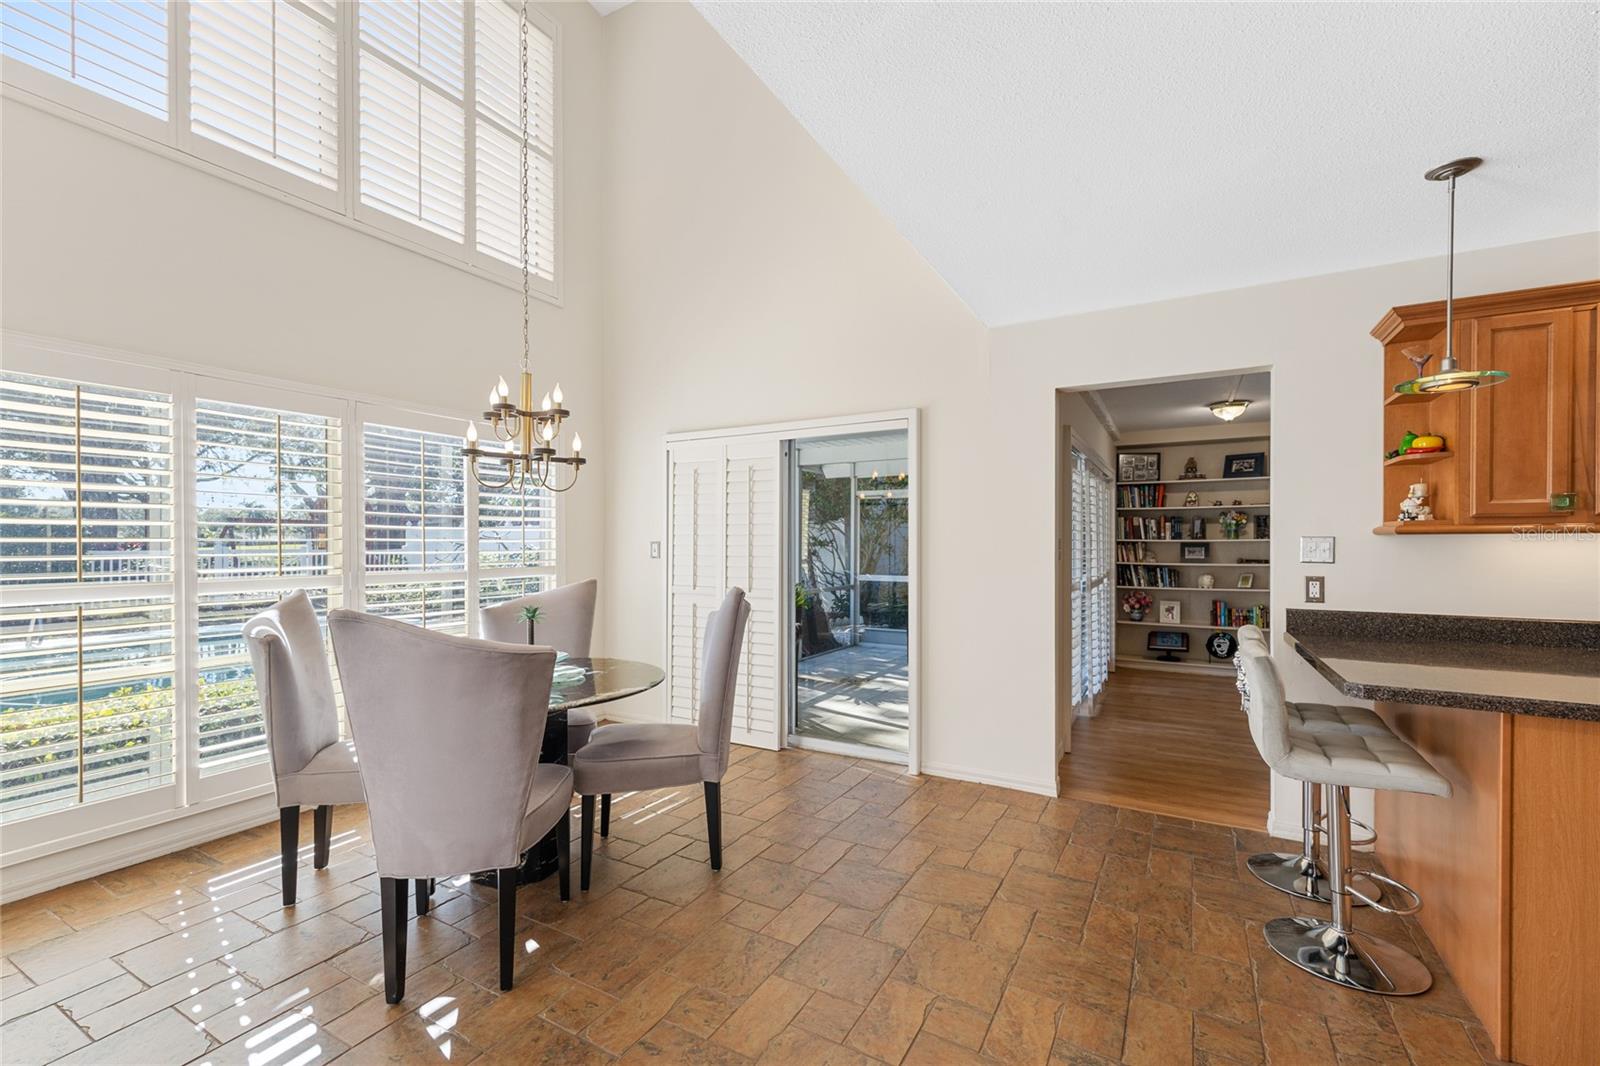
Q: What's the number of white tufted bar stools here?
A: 2